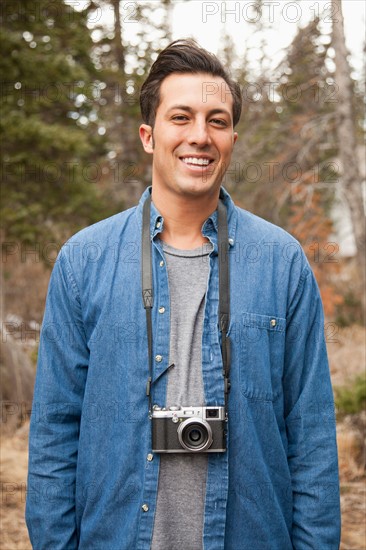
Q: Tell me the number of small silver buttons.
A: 8